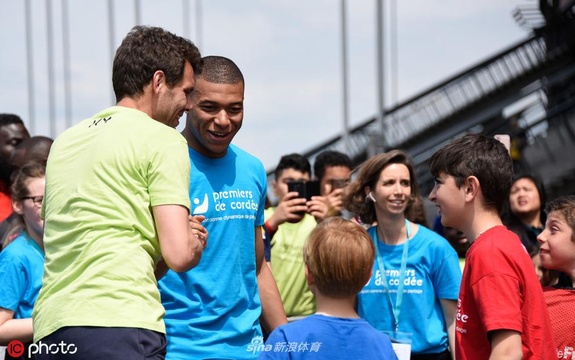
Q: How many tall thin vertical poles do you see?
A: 10